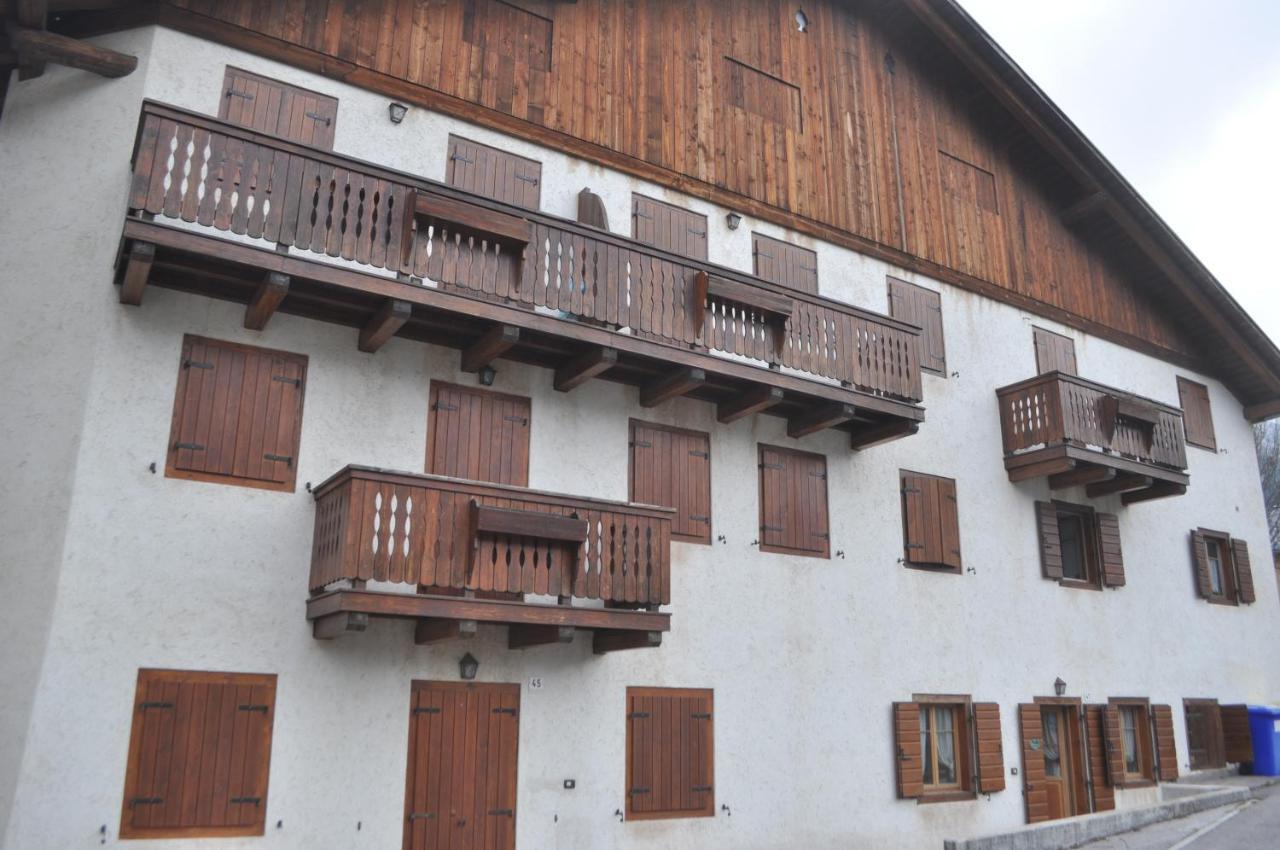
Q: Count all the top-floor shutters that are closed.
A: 7